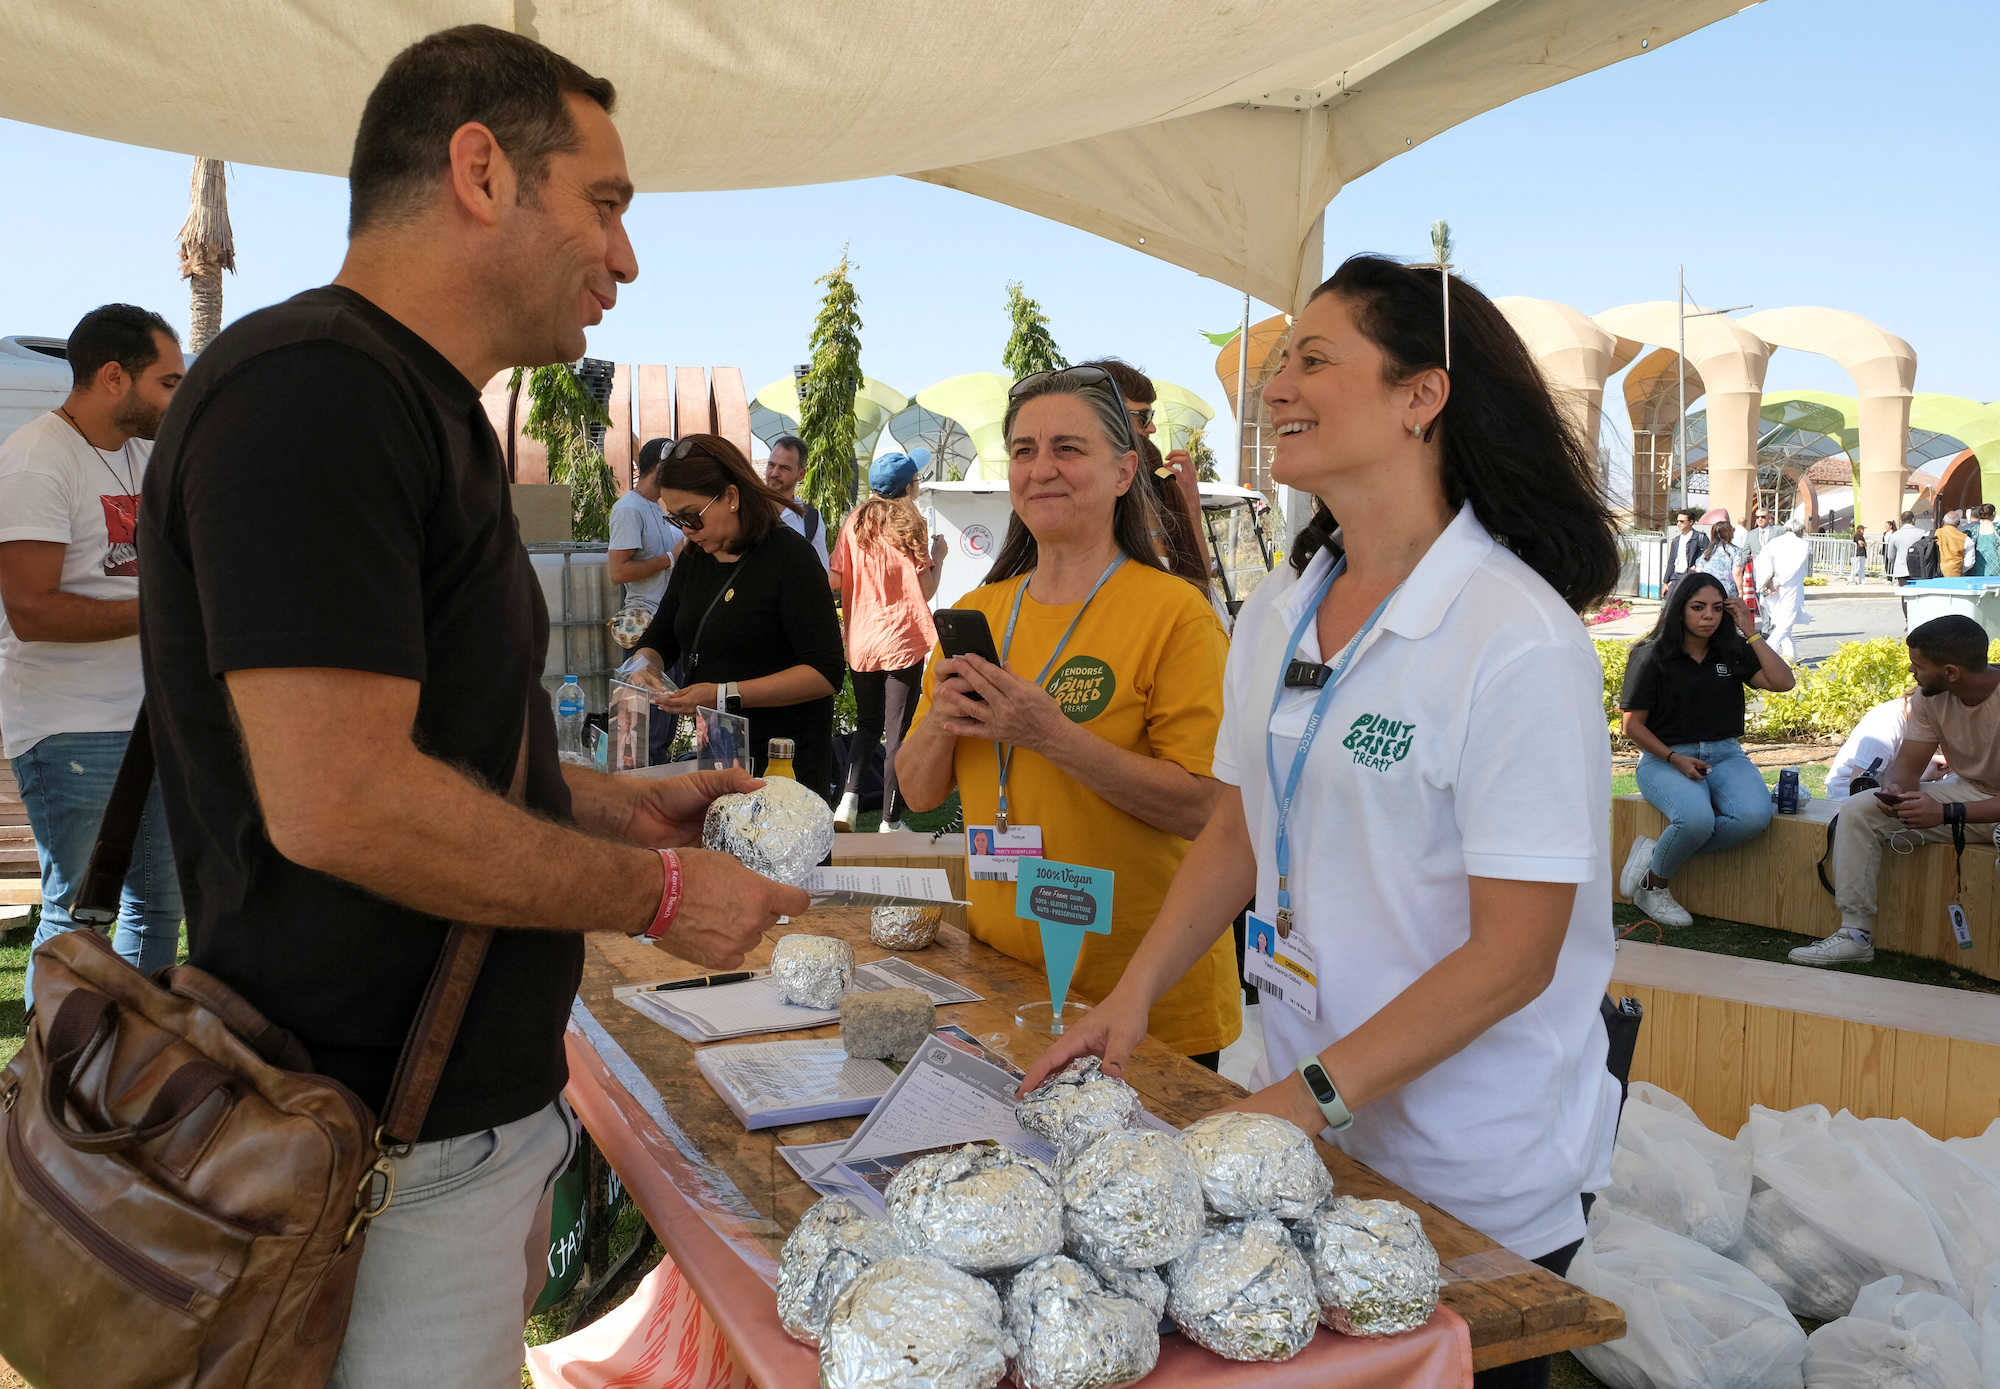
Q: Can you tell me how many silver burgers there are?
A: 12